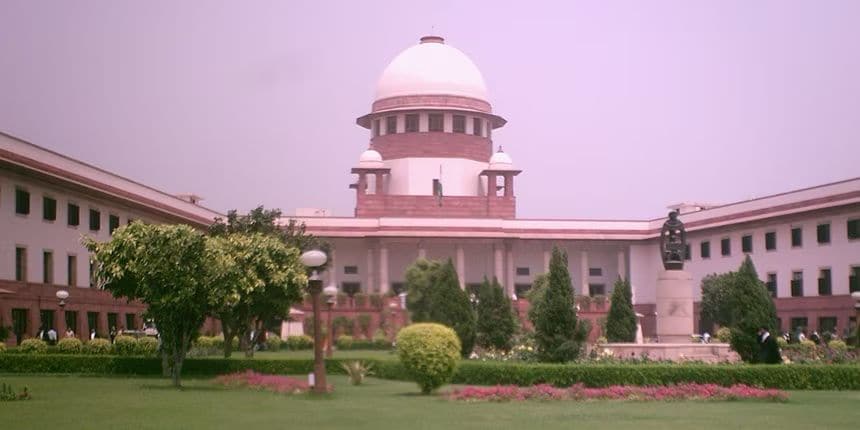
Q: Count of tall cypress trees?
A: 5